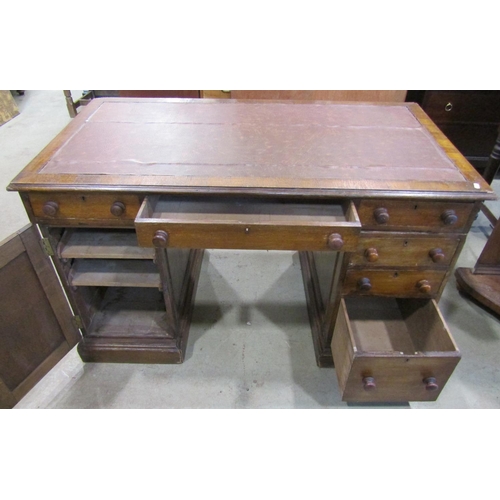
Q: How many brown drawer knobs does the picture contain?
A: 12